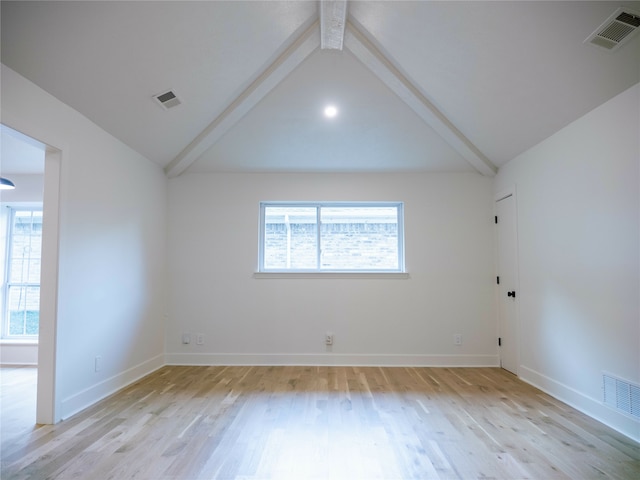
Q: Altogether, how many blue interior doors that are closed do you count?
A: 0